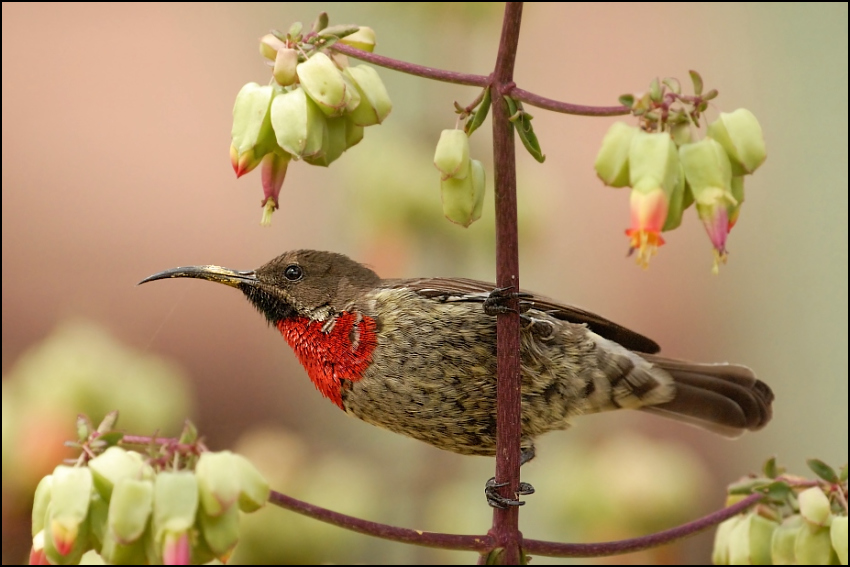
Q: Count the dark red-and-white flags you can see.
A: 0